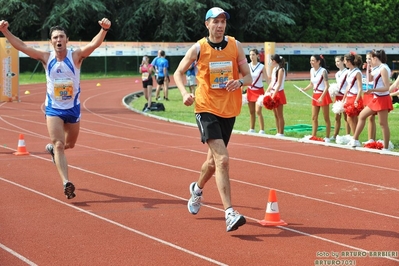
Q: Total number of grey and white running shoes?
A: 2